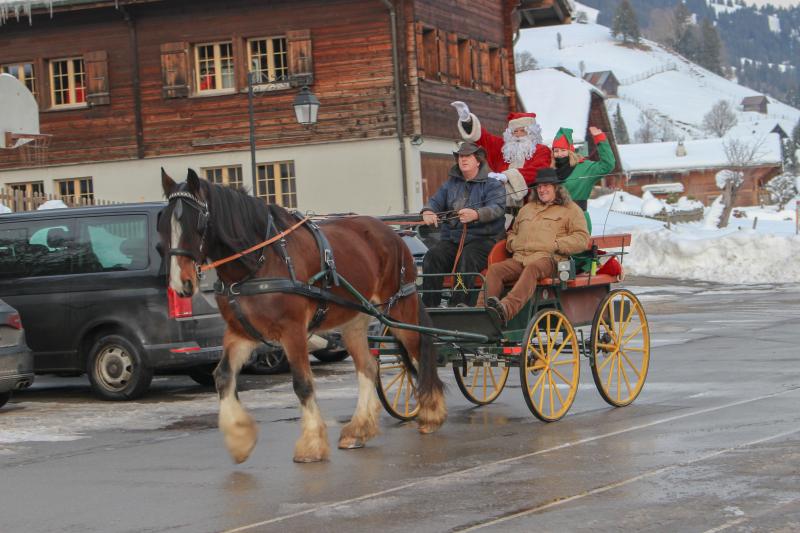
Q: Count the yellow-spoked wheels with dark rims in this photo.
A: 4